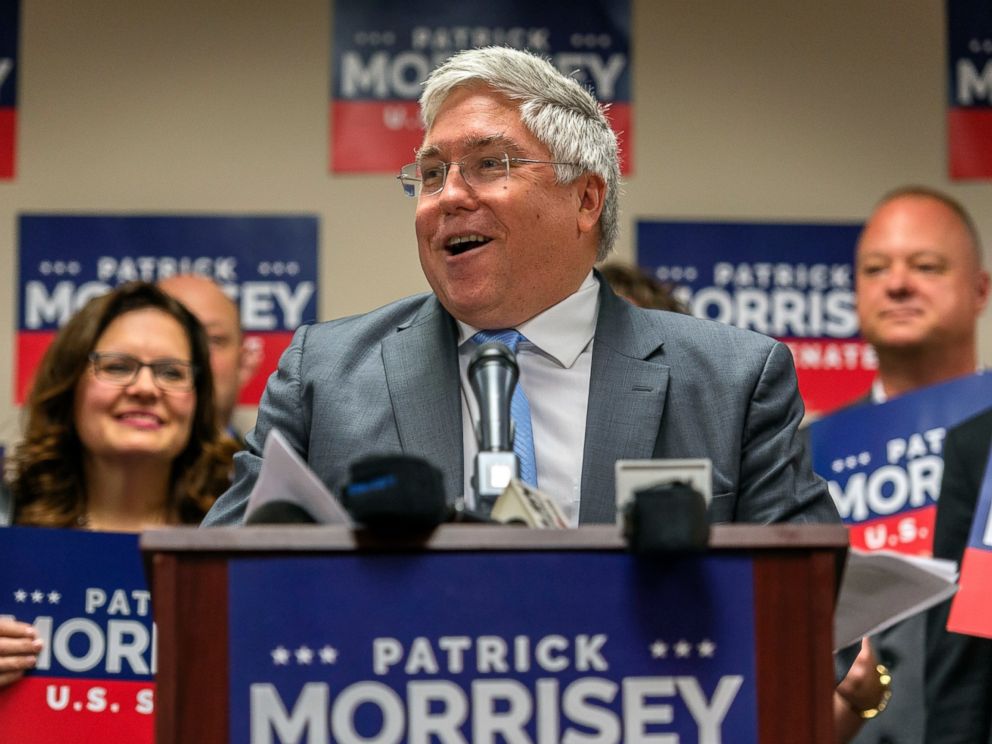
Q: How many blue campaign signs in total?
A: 9